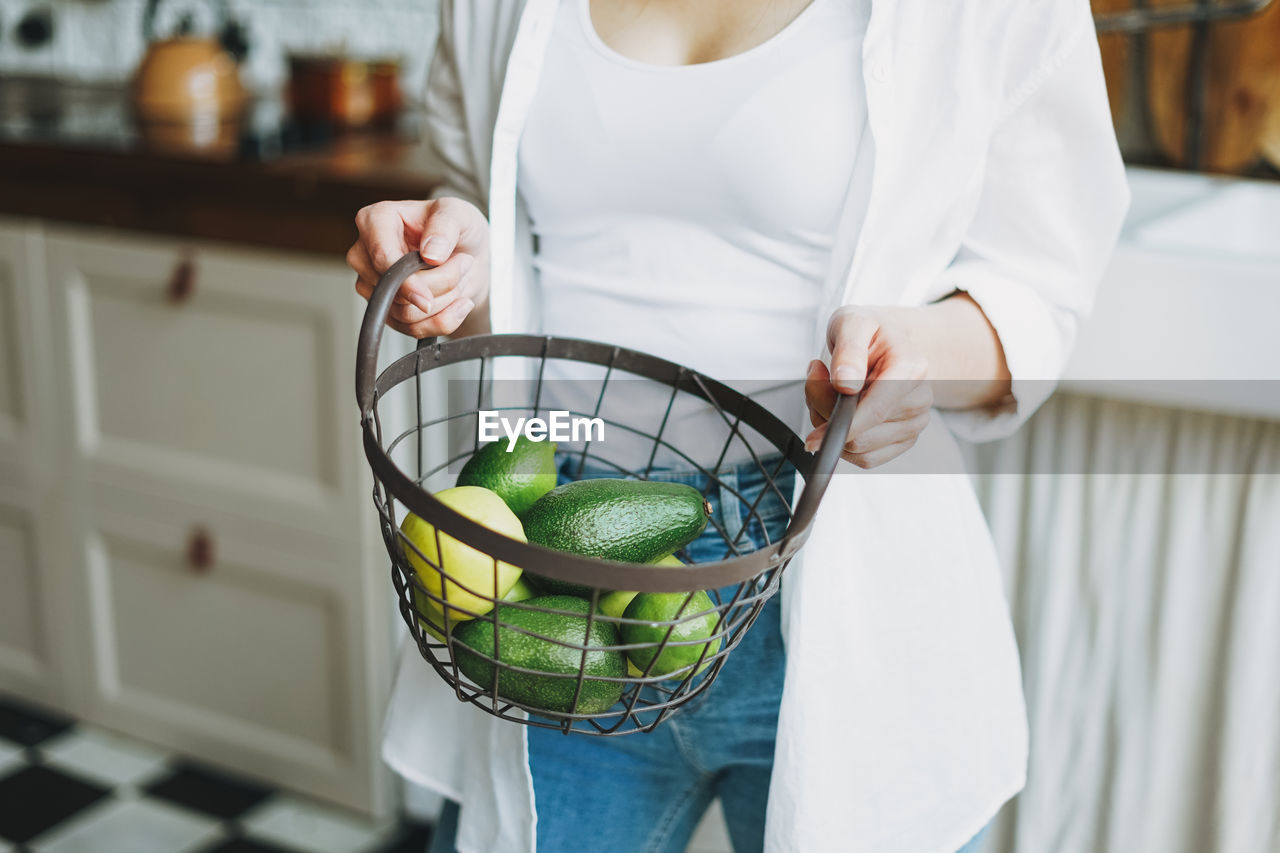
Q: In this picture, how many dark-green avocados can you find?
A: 2